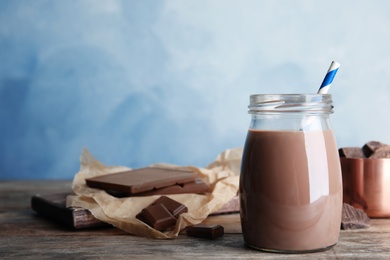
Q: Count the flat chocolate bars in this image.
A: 2